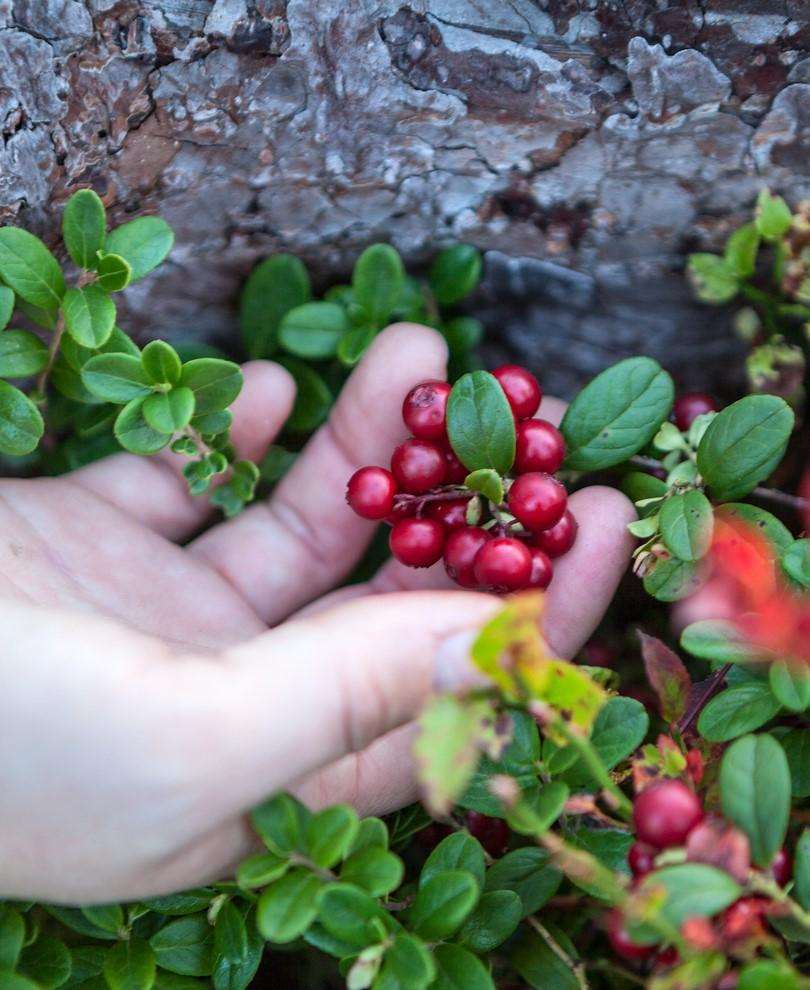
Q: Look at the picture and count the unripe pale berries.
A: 0